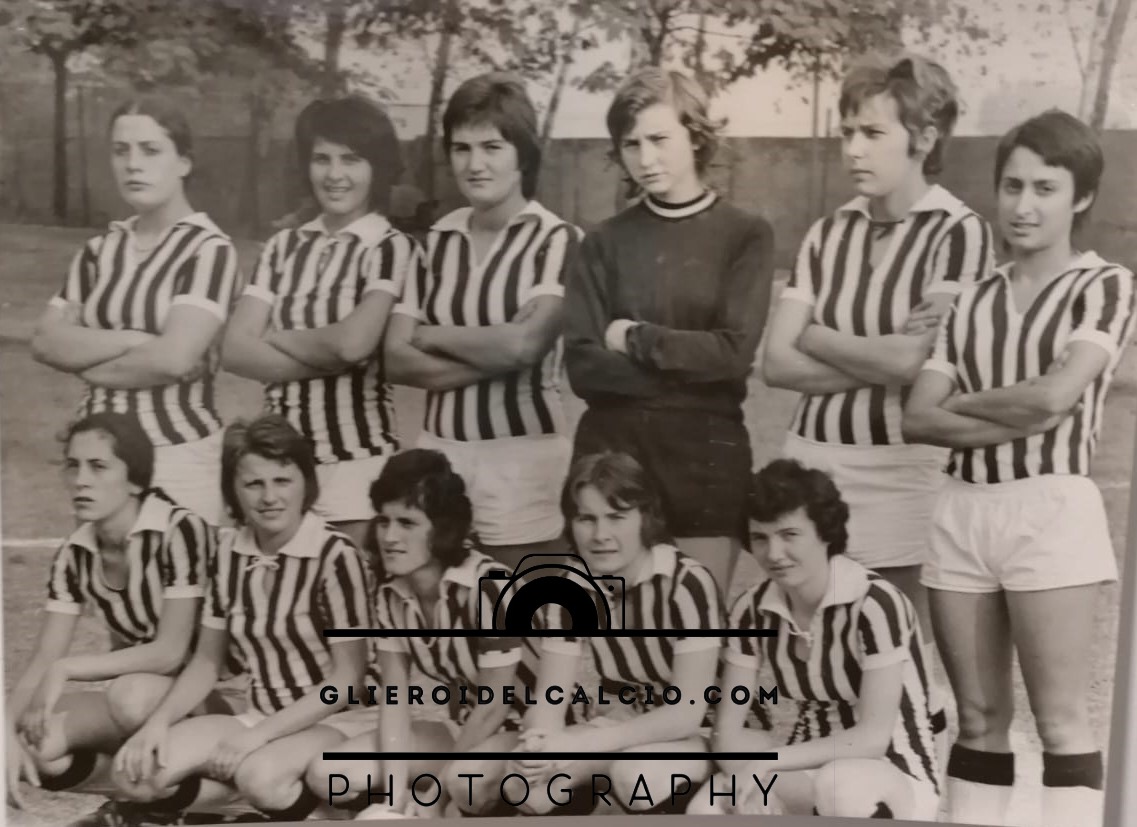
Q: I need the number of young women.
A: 11